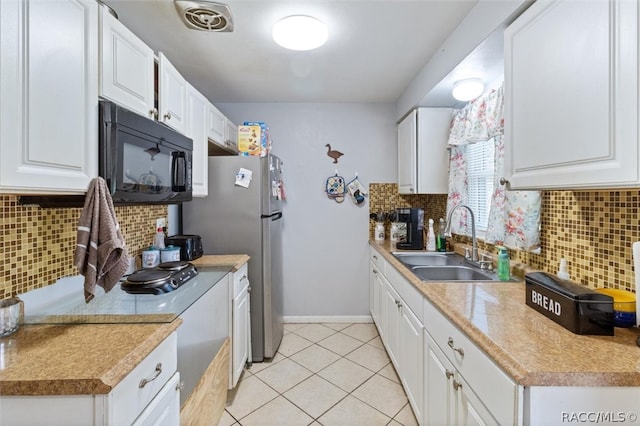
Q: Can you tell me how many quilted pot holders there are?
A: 2